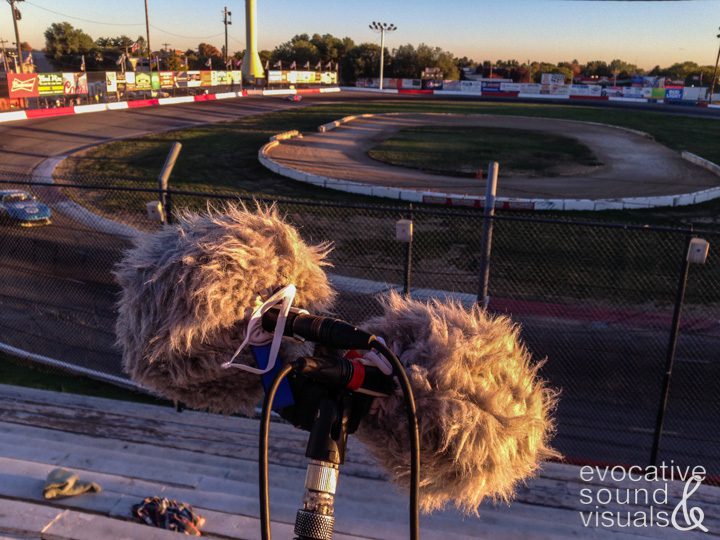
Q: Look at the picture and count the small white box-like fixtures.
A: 3